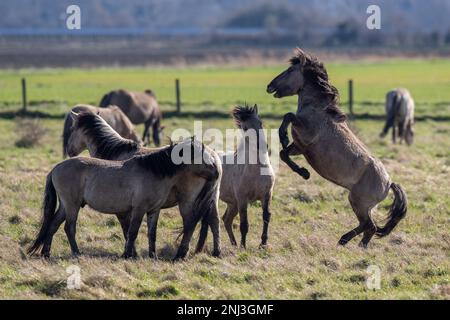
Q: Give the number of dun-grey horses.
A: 7